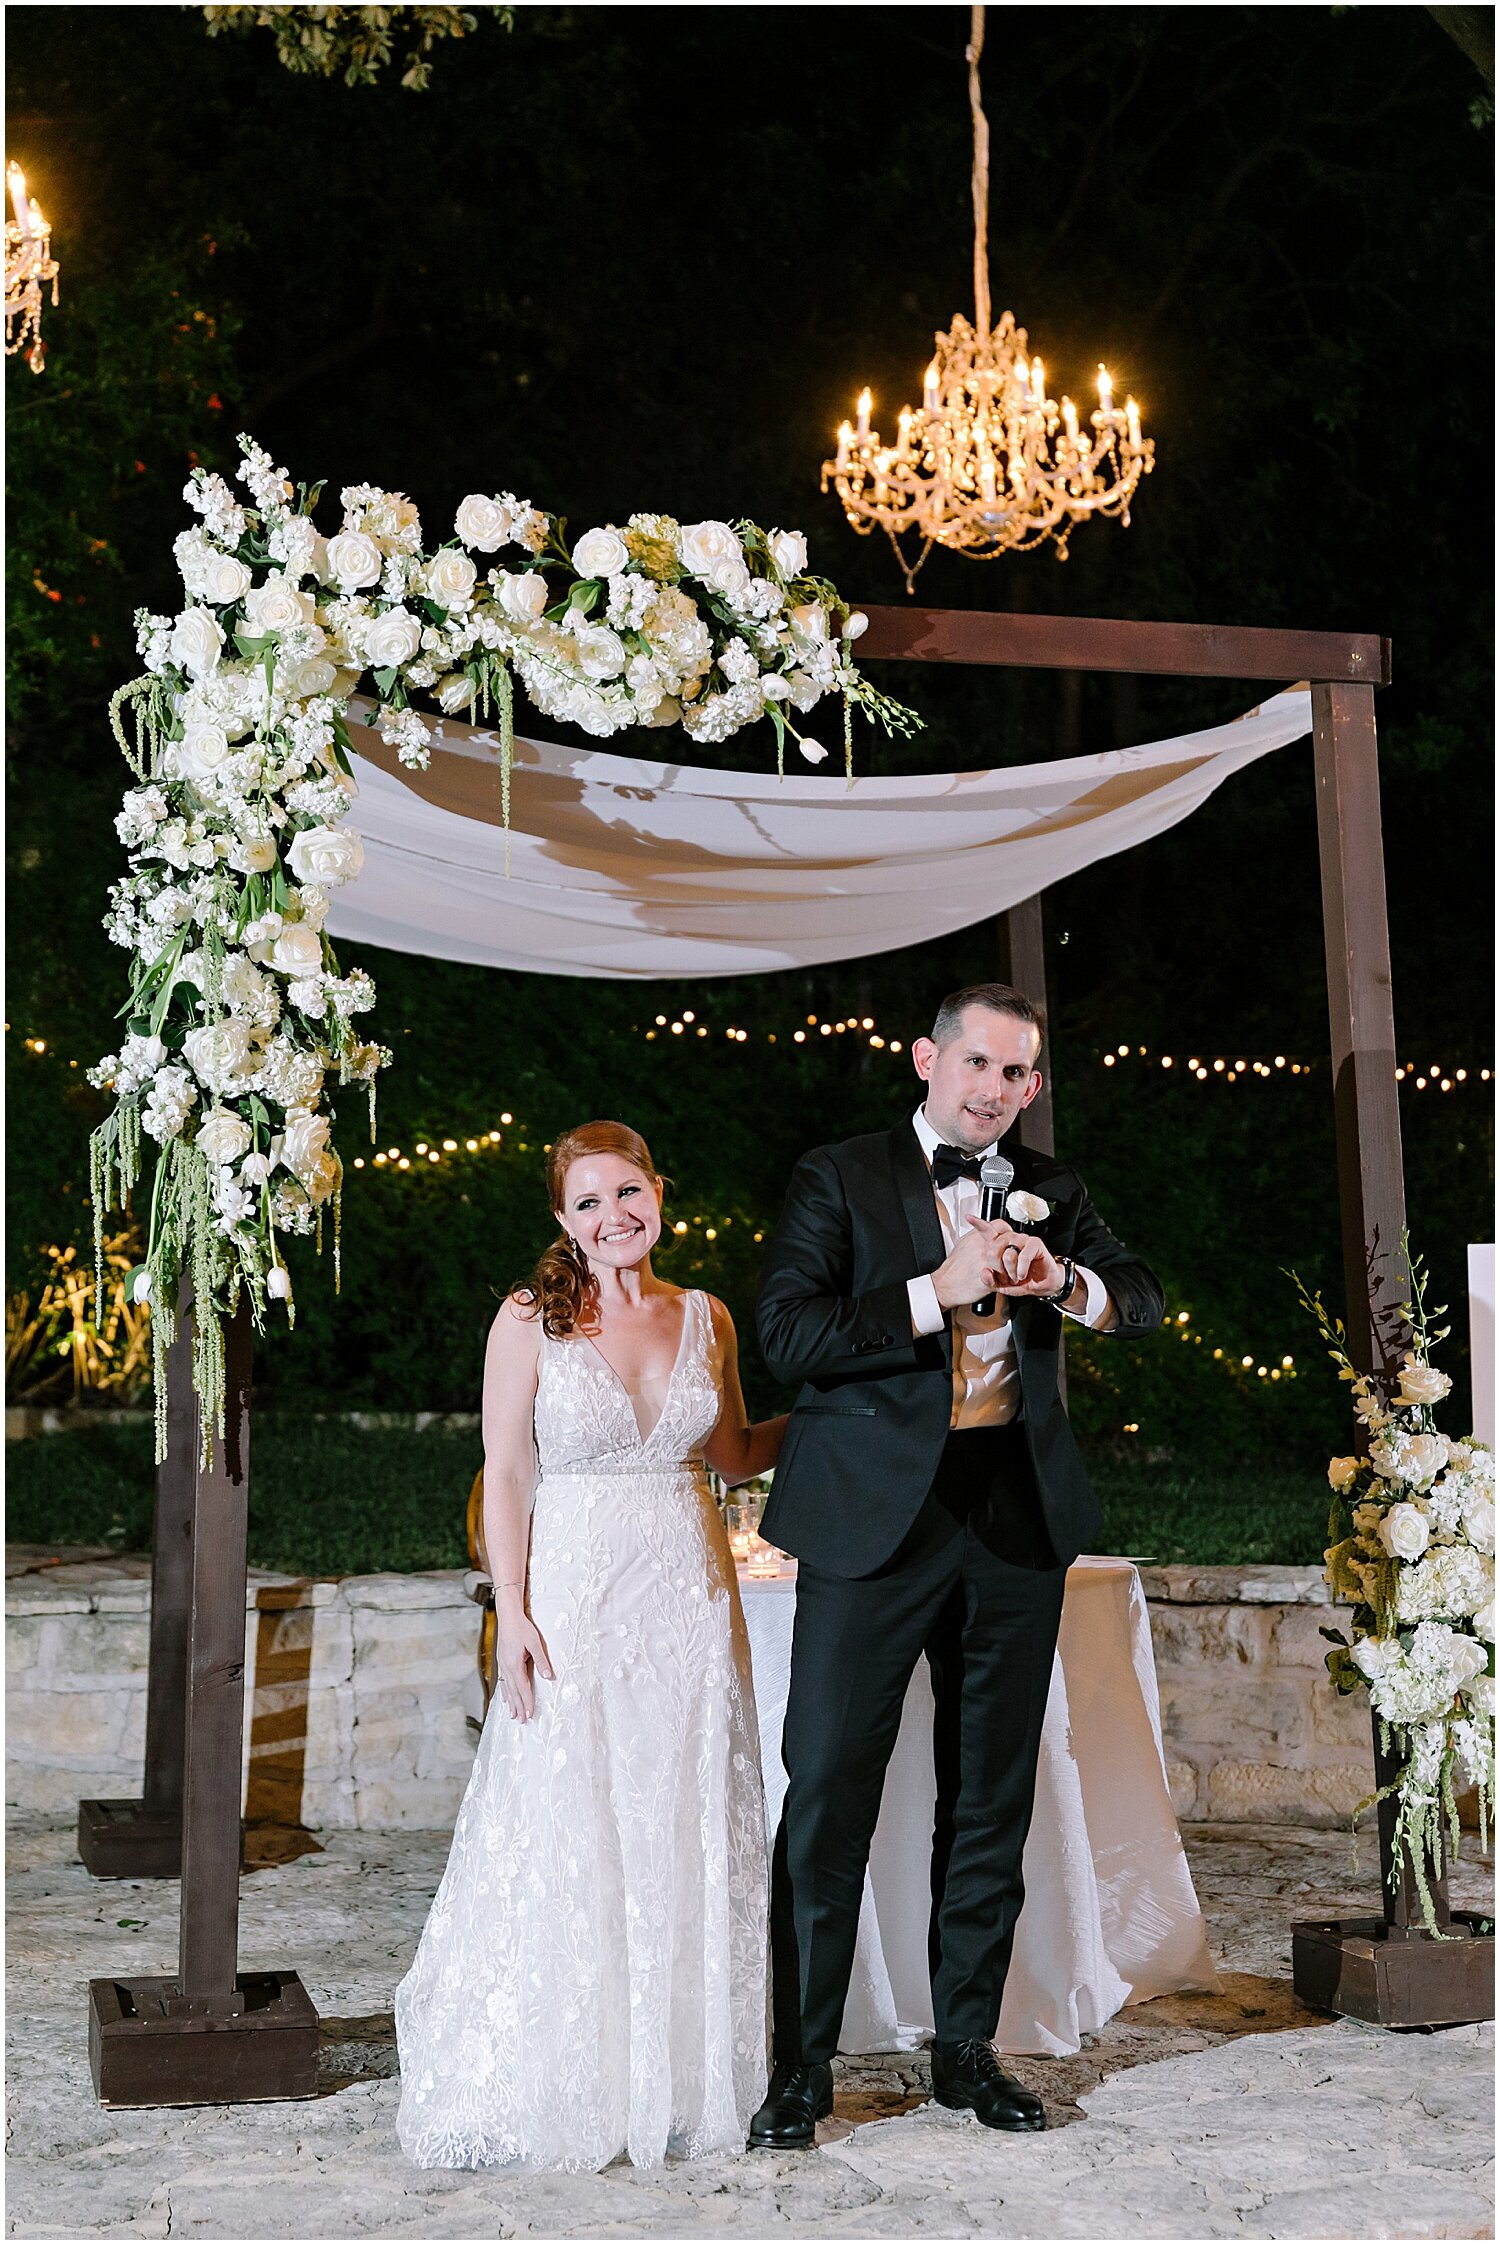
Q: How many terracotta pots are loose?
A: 0